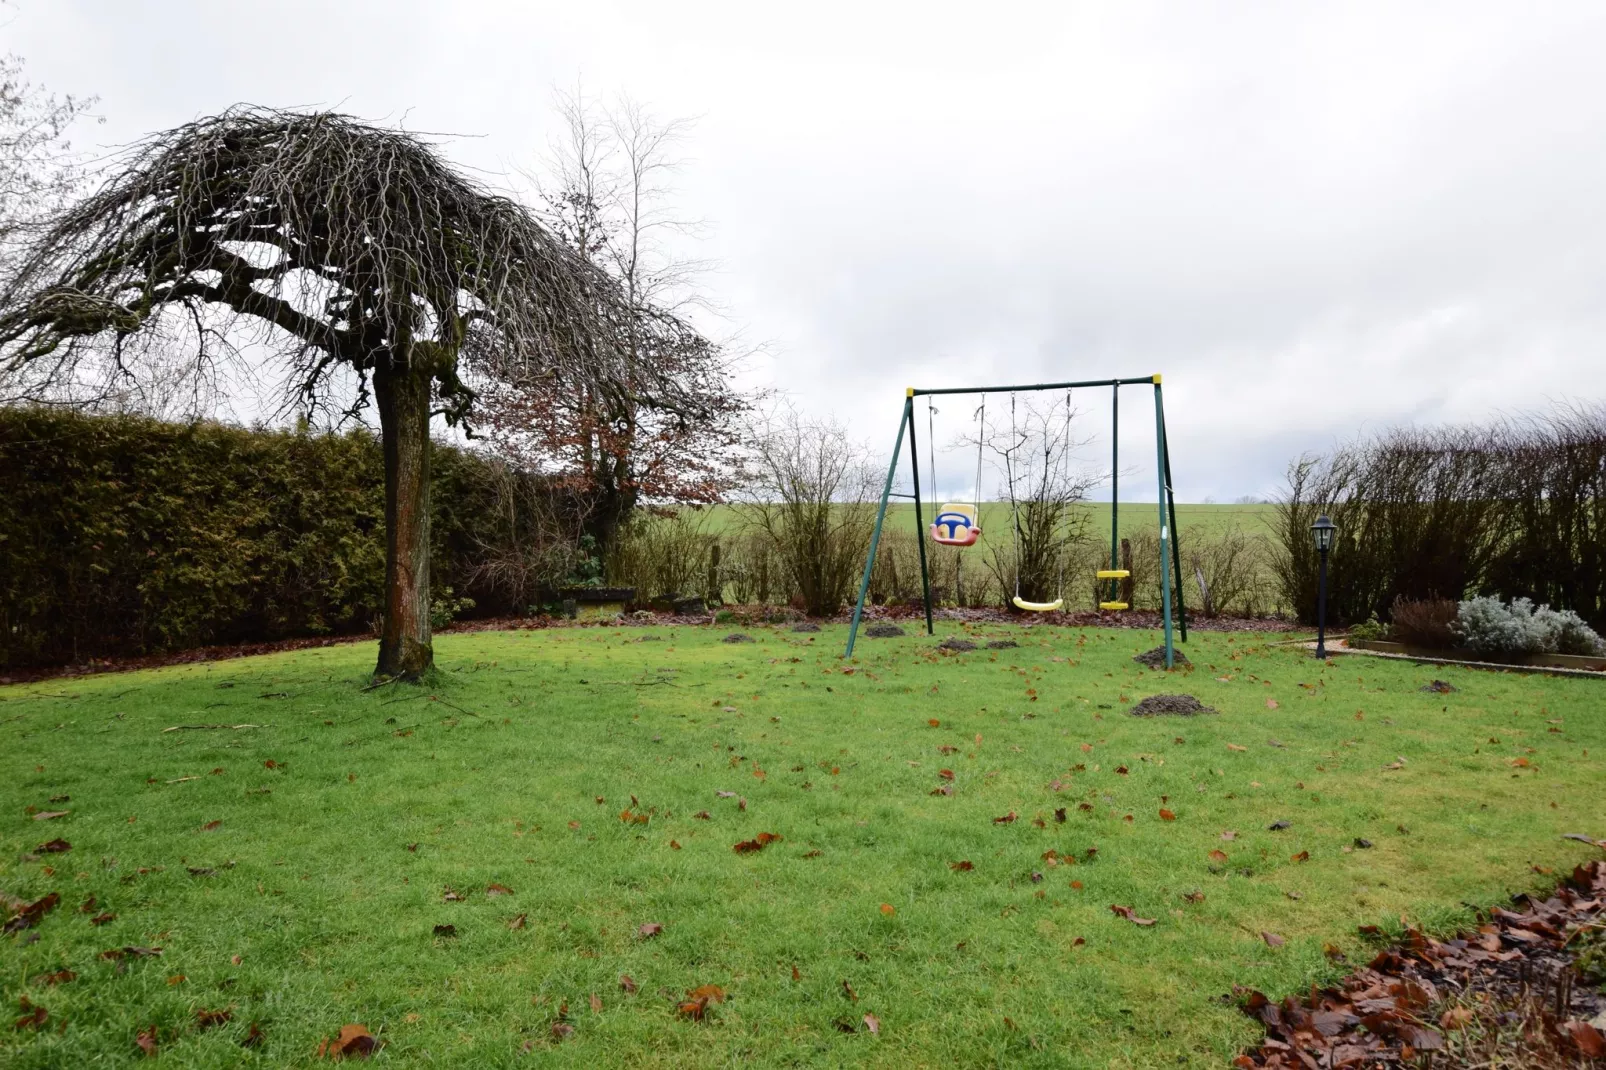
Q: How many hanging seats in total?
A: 3